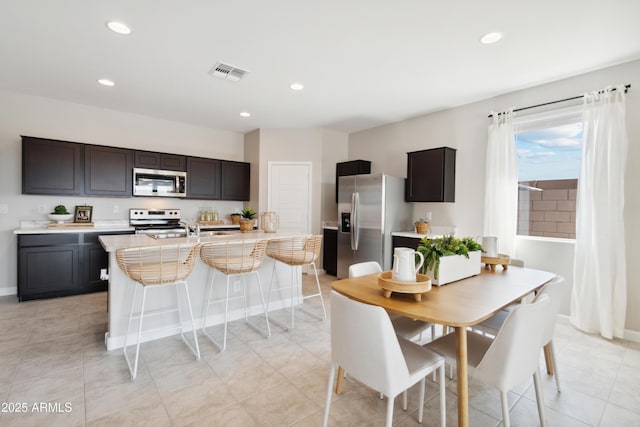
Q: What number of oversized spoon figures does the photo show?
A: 0